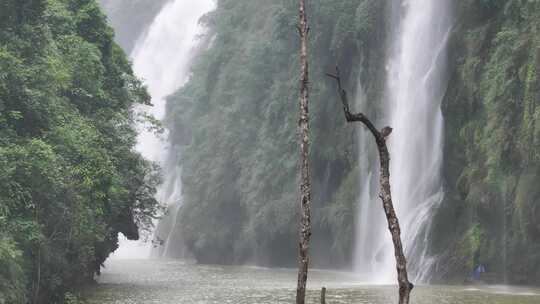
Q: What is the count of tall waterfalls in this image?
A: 2